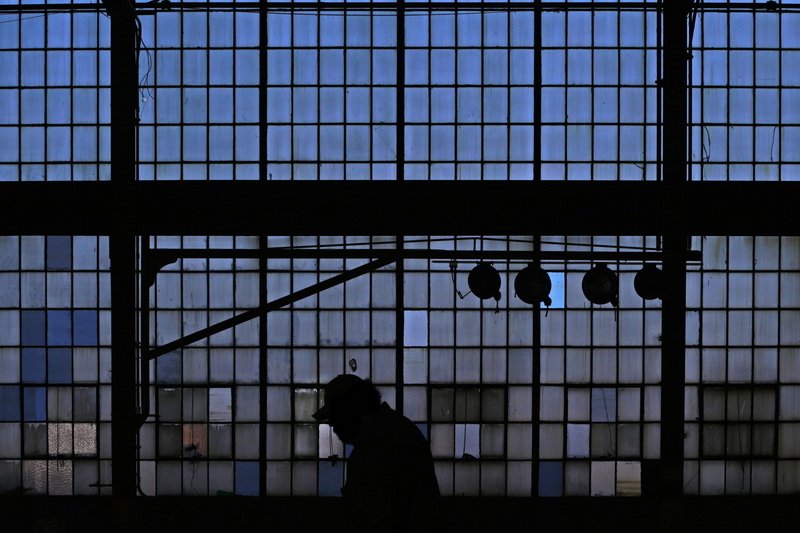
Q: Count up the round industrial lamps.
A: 4